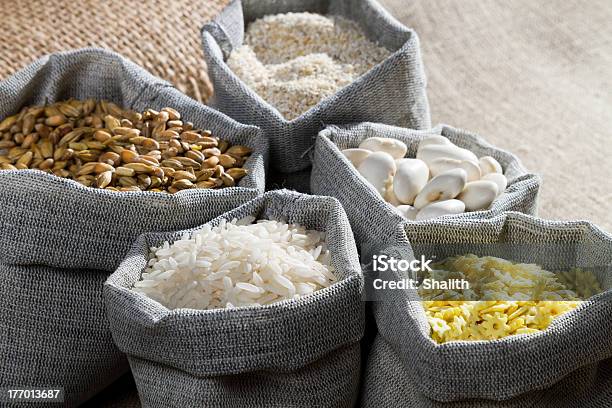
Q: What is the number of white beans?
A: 13